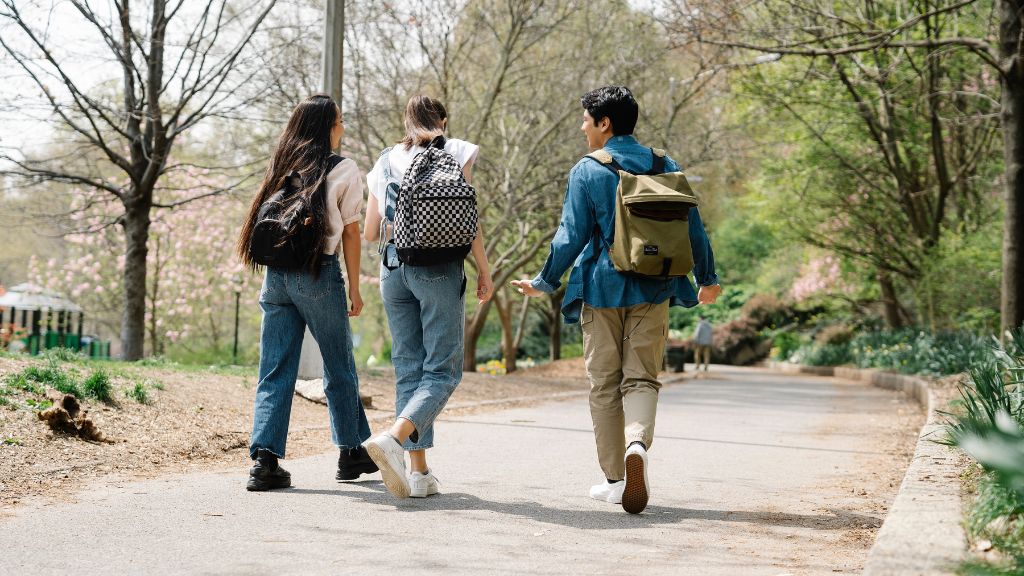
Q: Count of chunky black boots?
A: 2